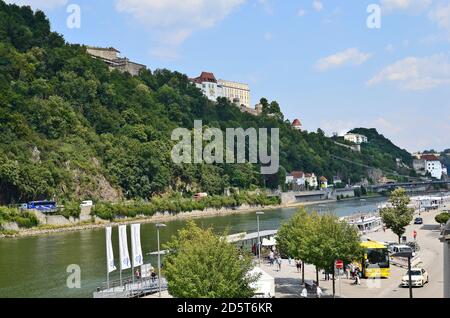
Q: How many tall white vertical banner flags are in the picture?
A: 3